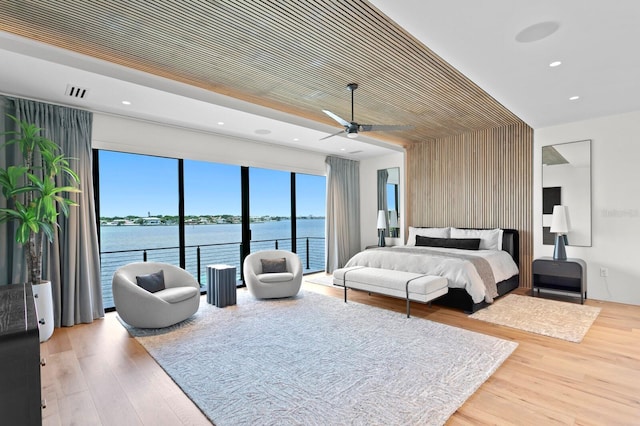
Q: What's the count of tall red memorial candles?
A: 0